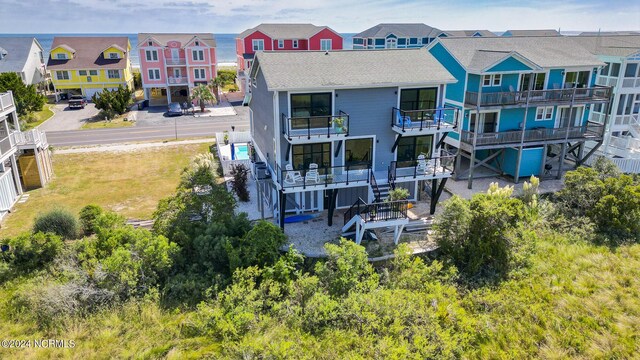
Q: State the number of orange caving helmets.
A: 0